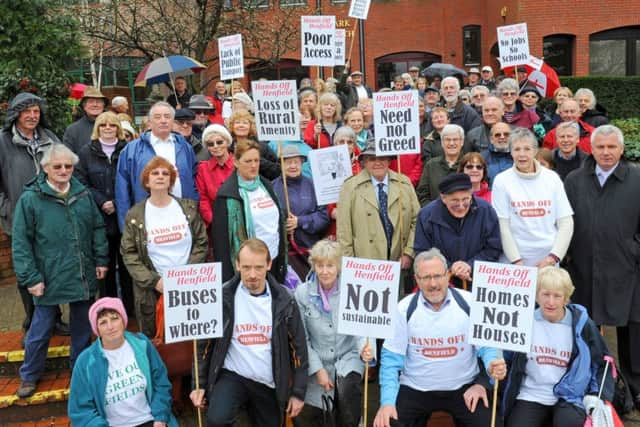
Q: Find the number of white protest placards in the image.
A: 11